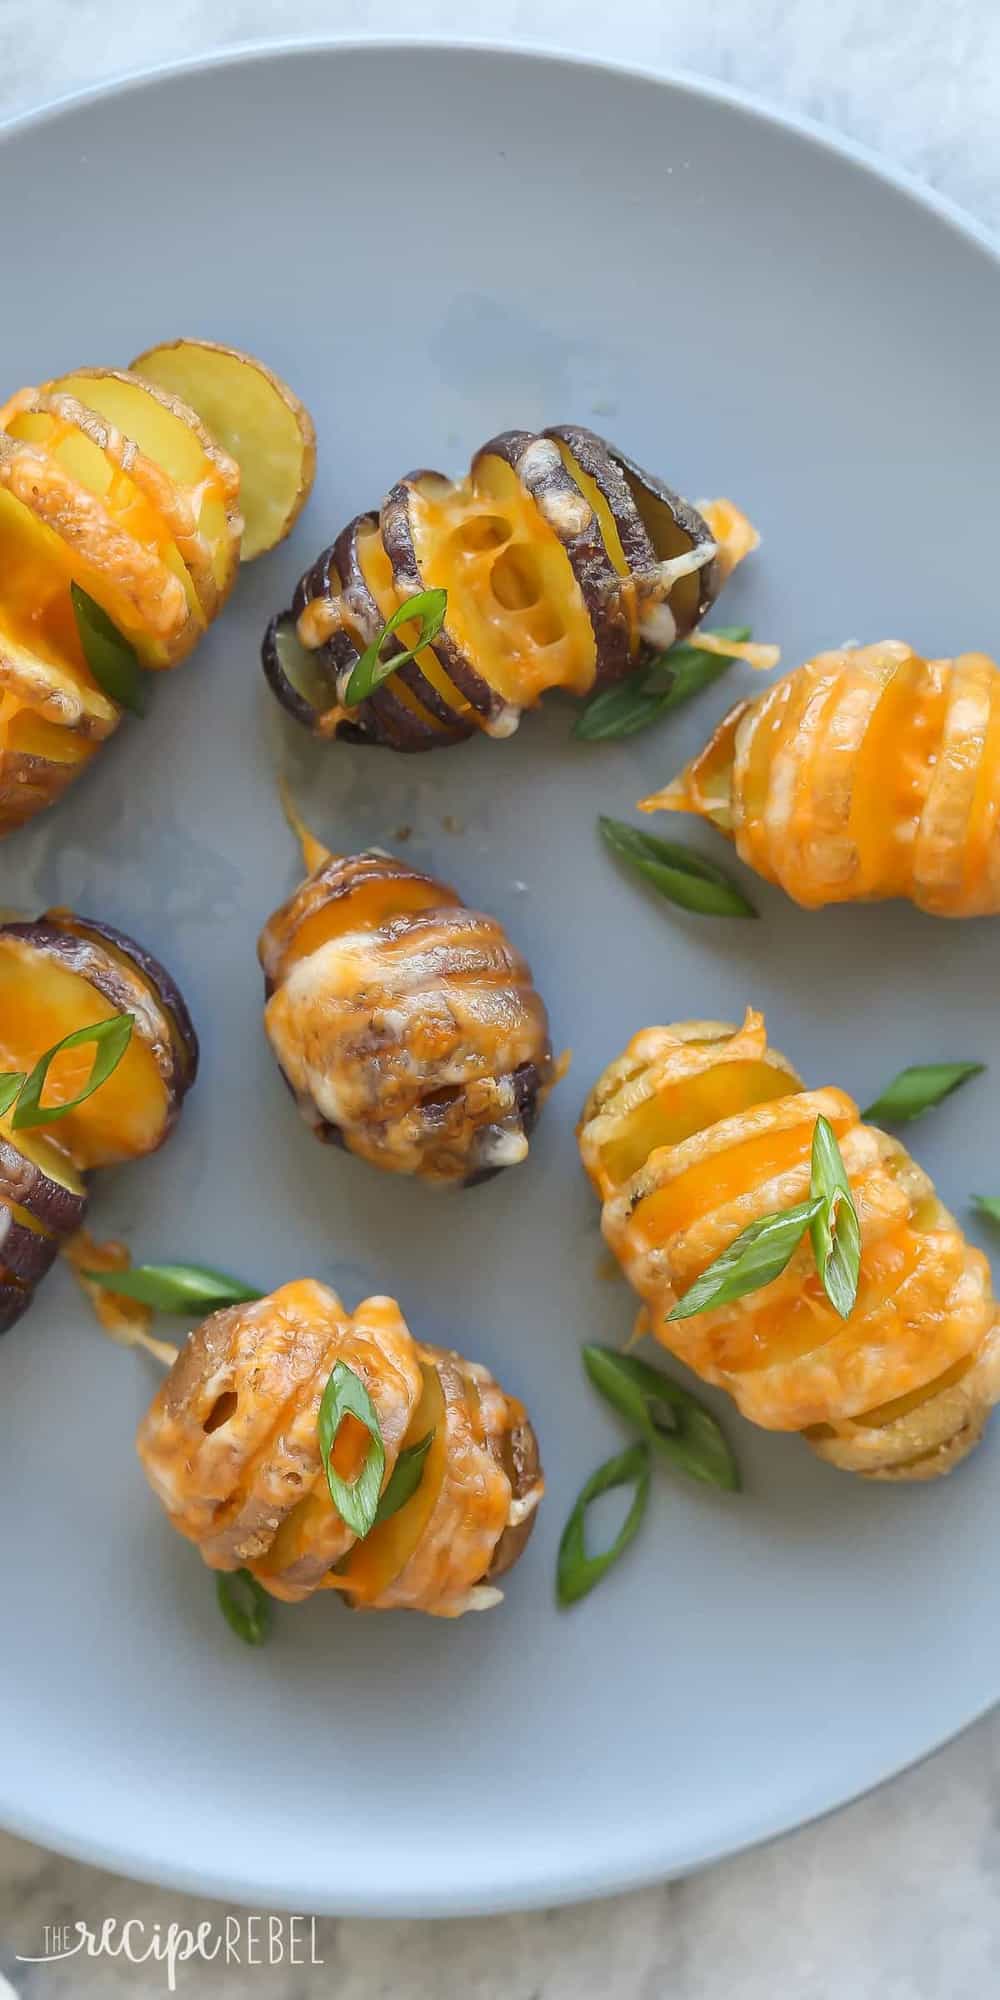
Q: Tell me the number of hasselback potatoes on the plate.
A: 7